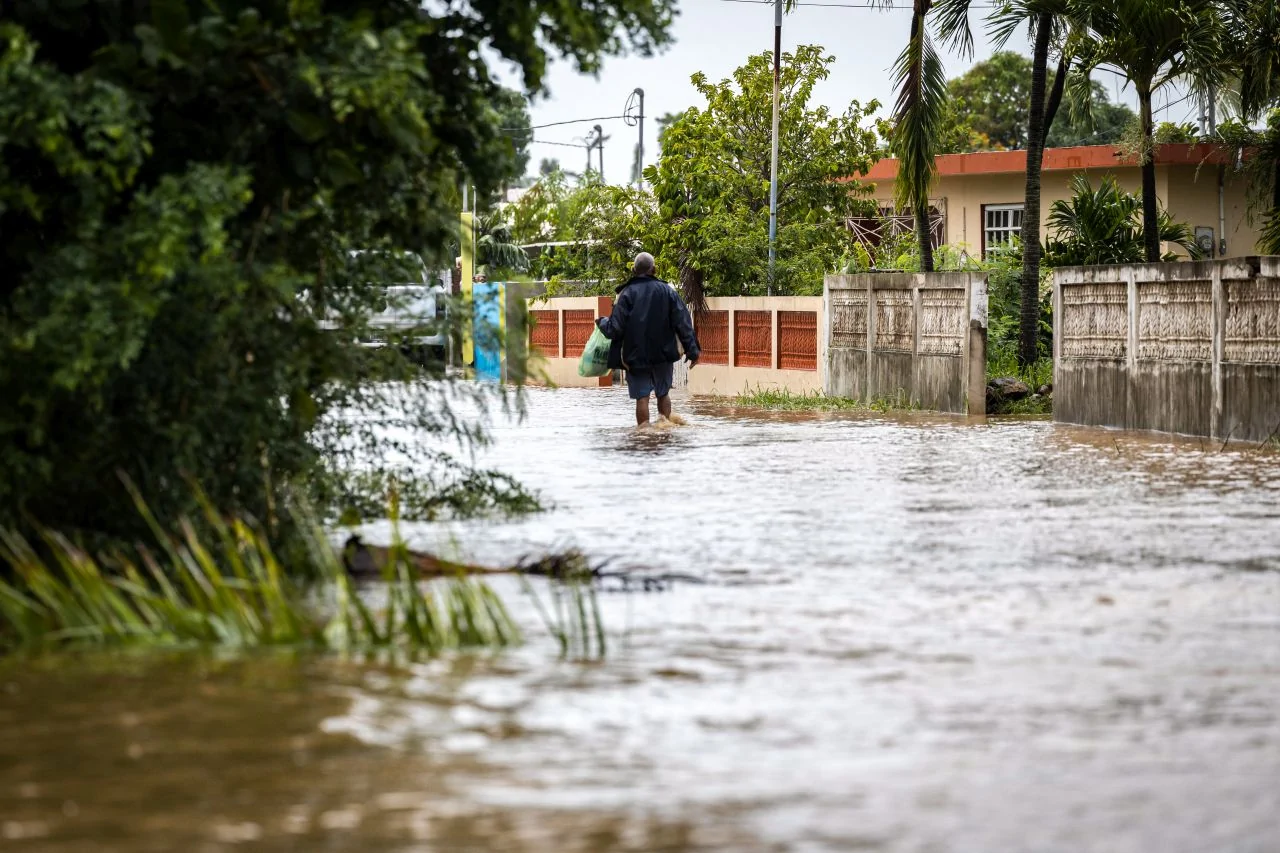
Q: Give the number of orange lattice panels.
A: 5